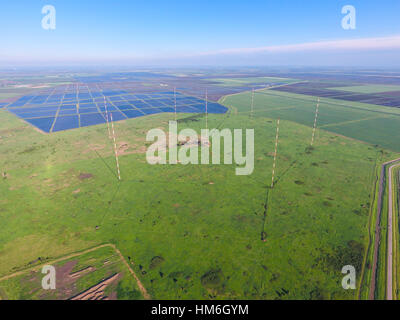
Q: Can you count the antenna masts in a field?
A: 7